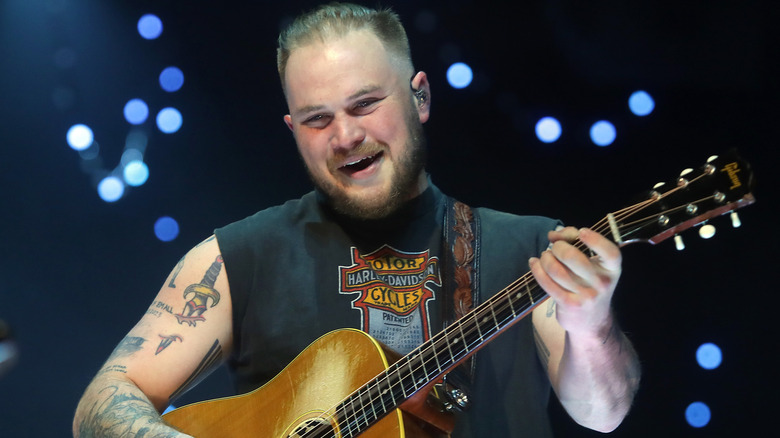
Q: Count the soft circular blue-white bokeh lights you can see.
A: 14